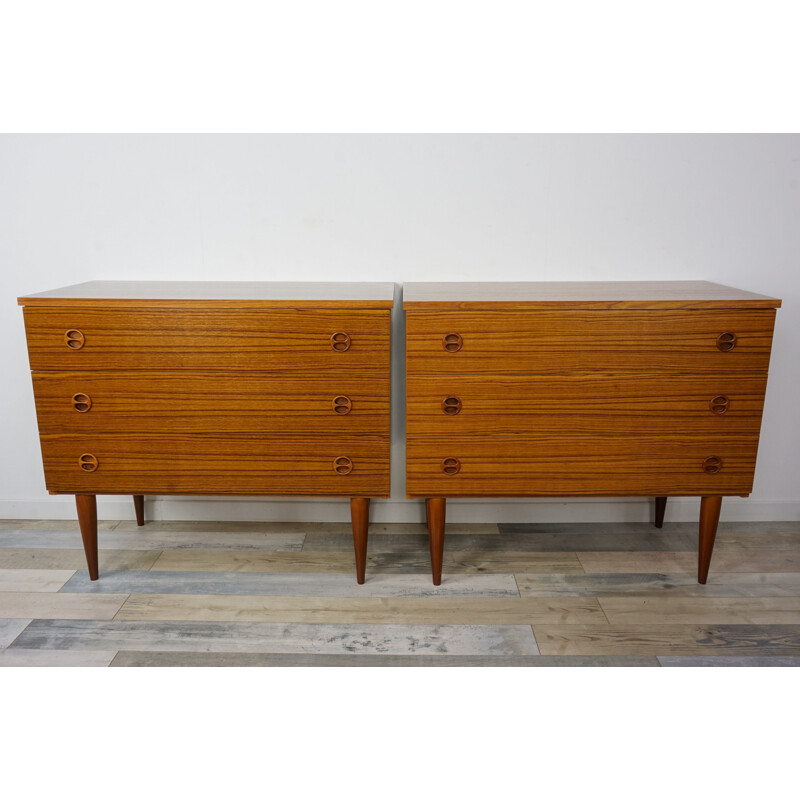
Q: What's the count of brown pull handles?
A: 12